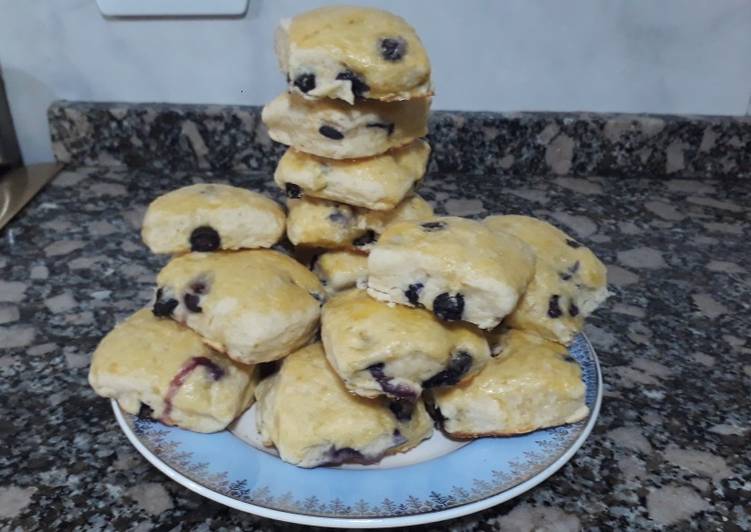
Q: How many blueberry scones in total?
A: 13